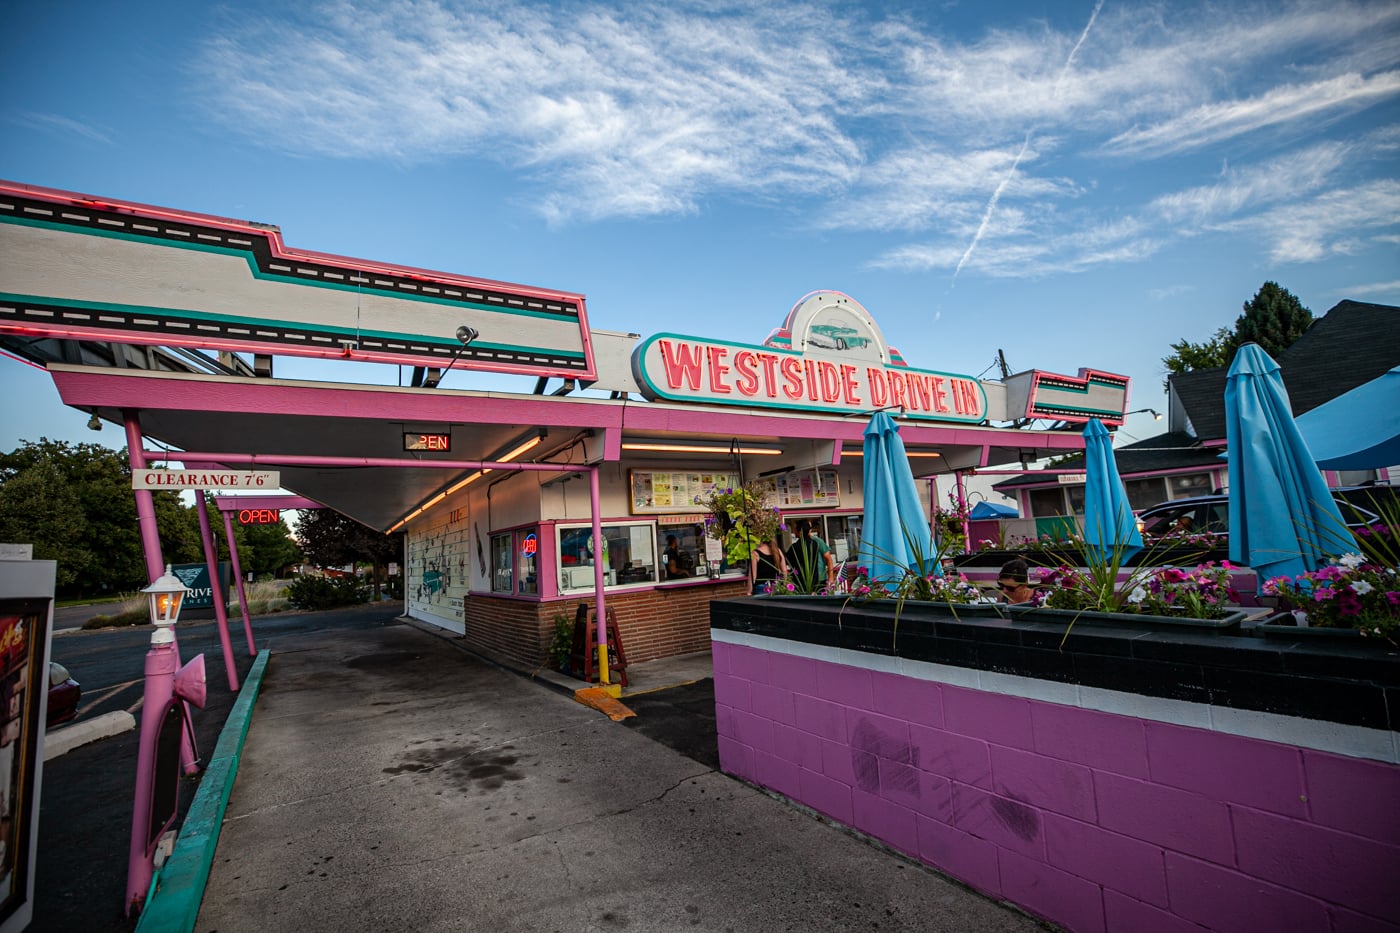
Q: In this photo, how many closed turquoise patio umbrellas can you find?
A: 3